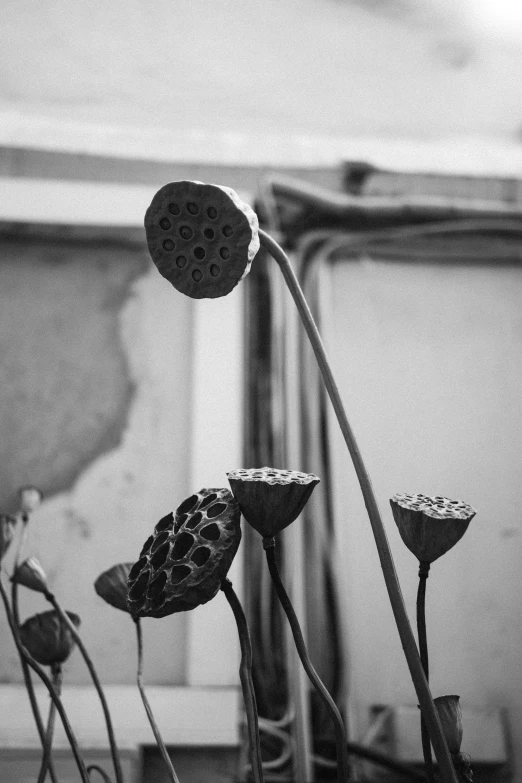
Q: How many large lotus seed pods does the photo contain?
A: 4